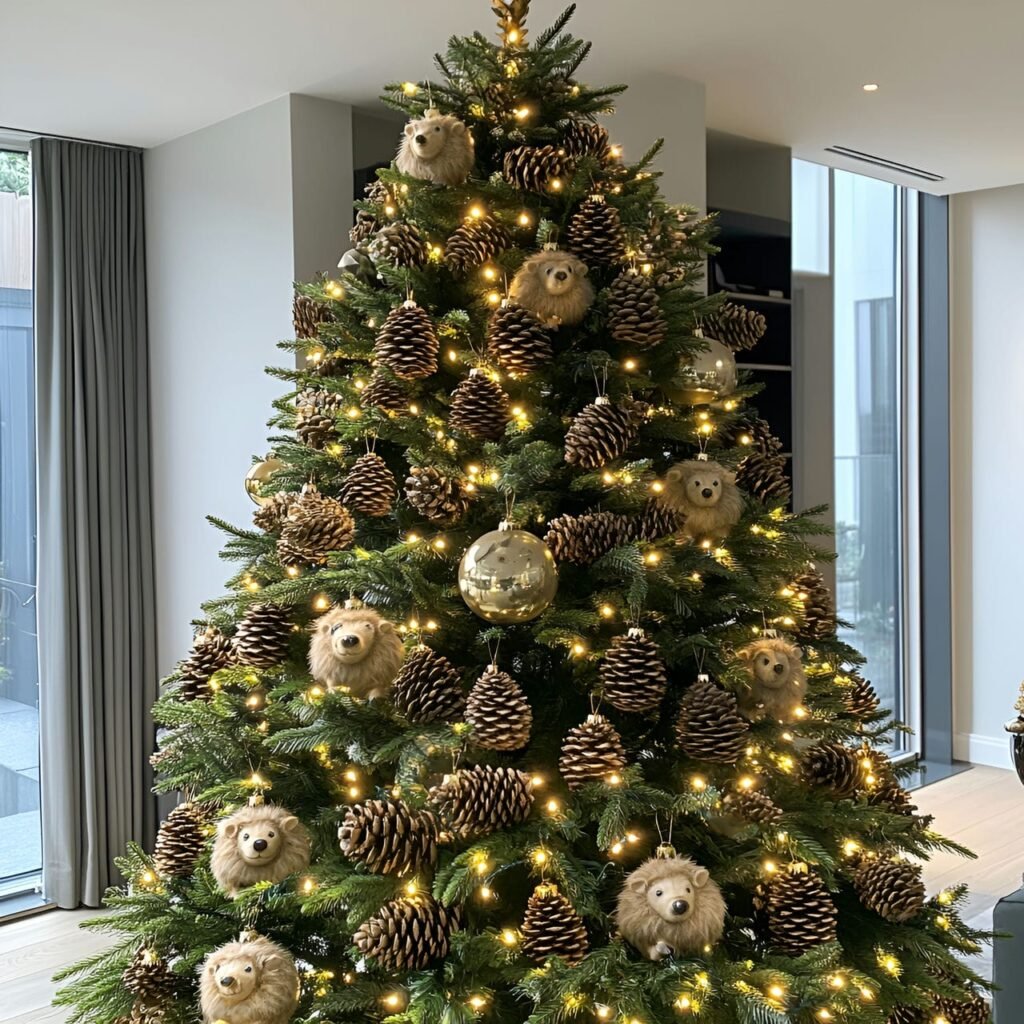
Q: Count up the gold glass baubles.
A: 3